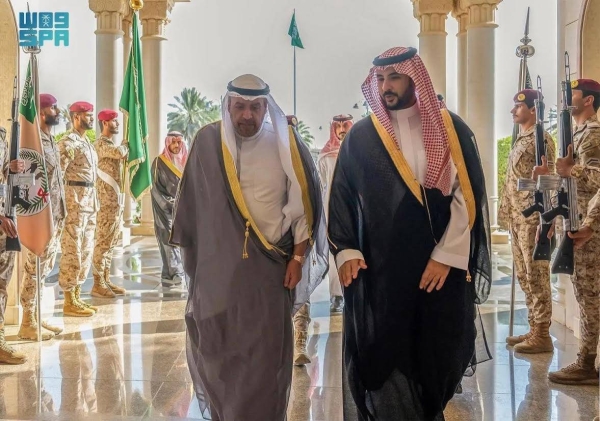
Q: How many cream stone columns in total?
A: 6